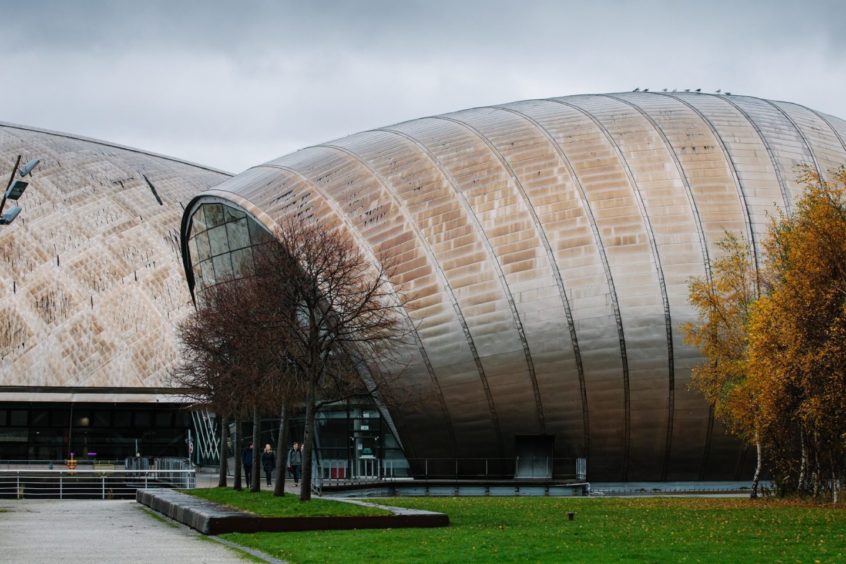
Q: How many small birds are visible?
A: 8